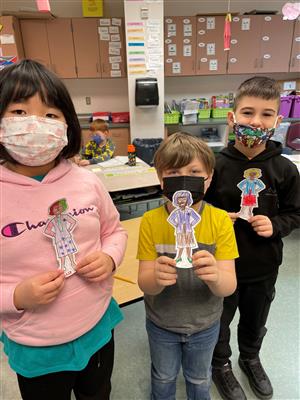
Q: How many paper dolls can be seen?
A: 3